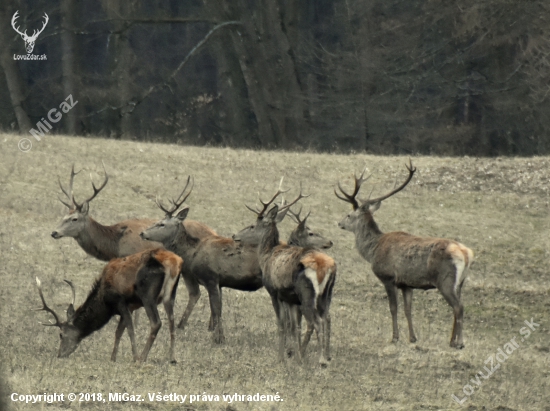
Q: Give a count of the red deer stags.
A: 6